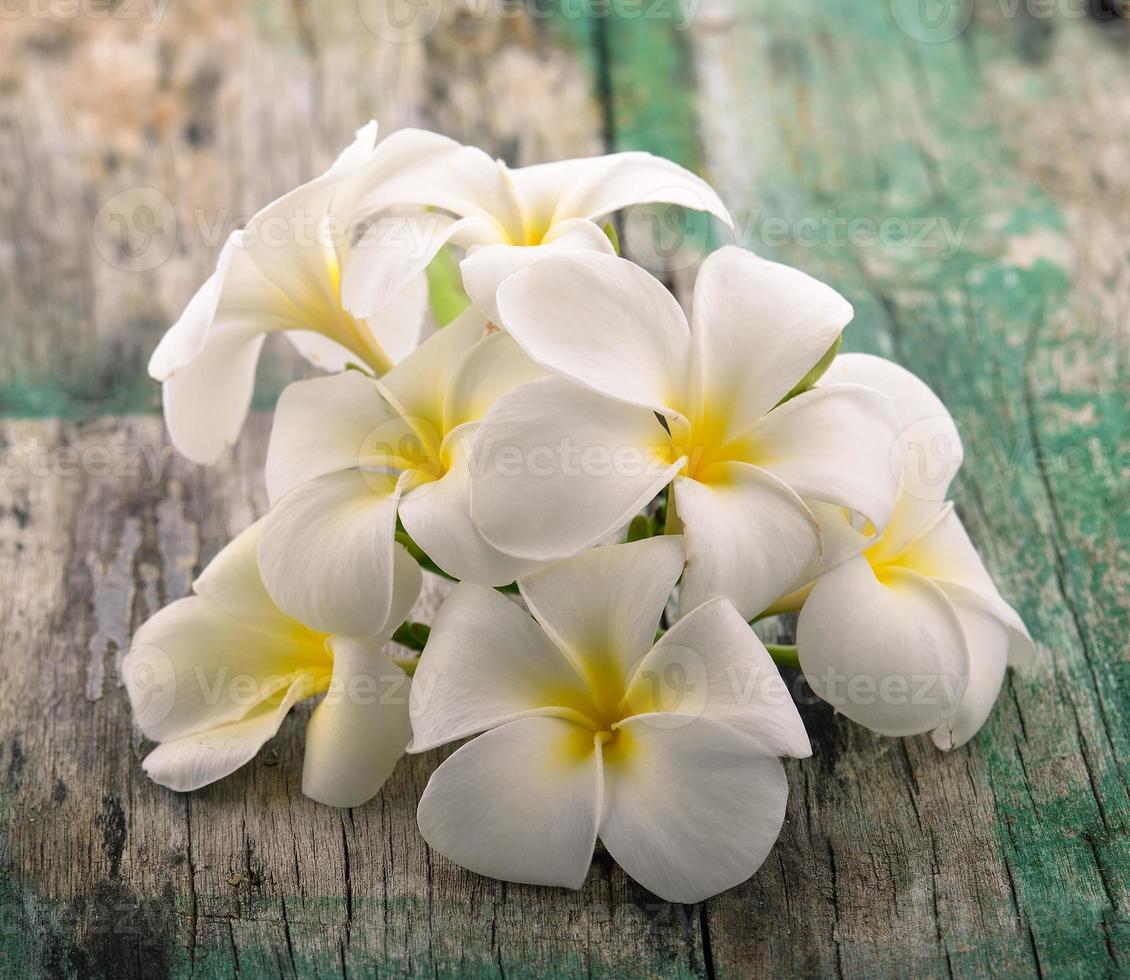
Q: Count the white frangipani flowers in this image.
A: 7